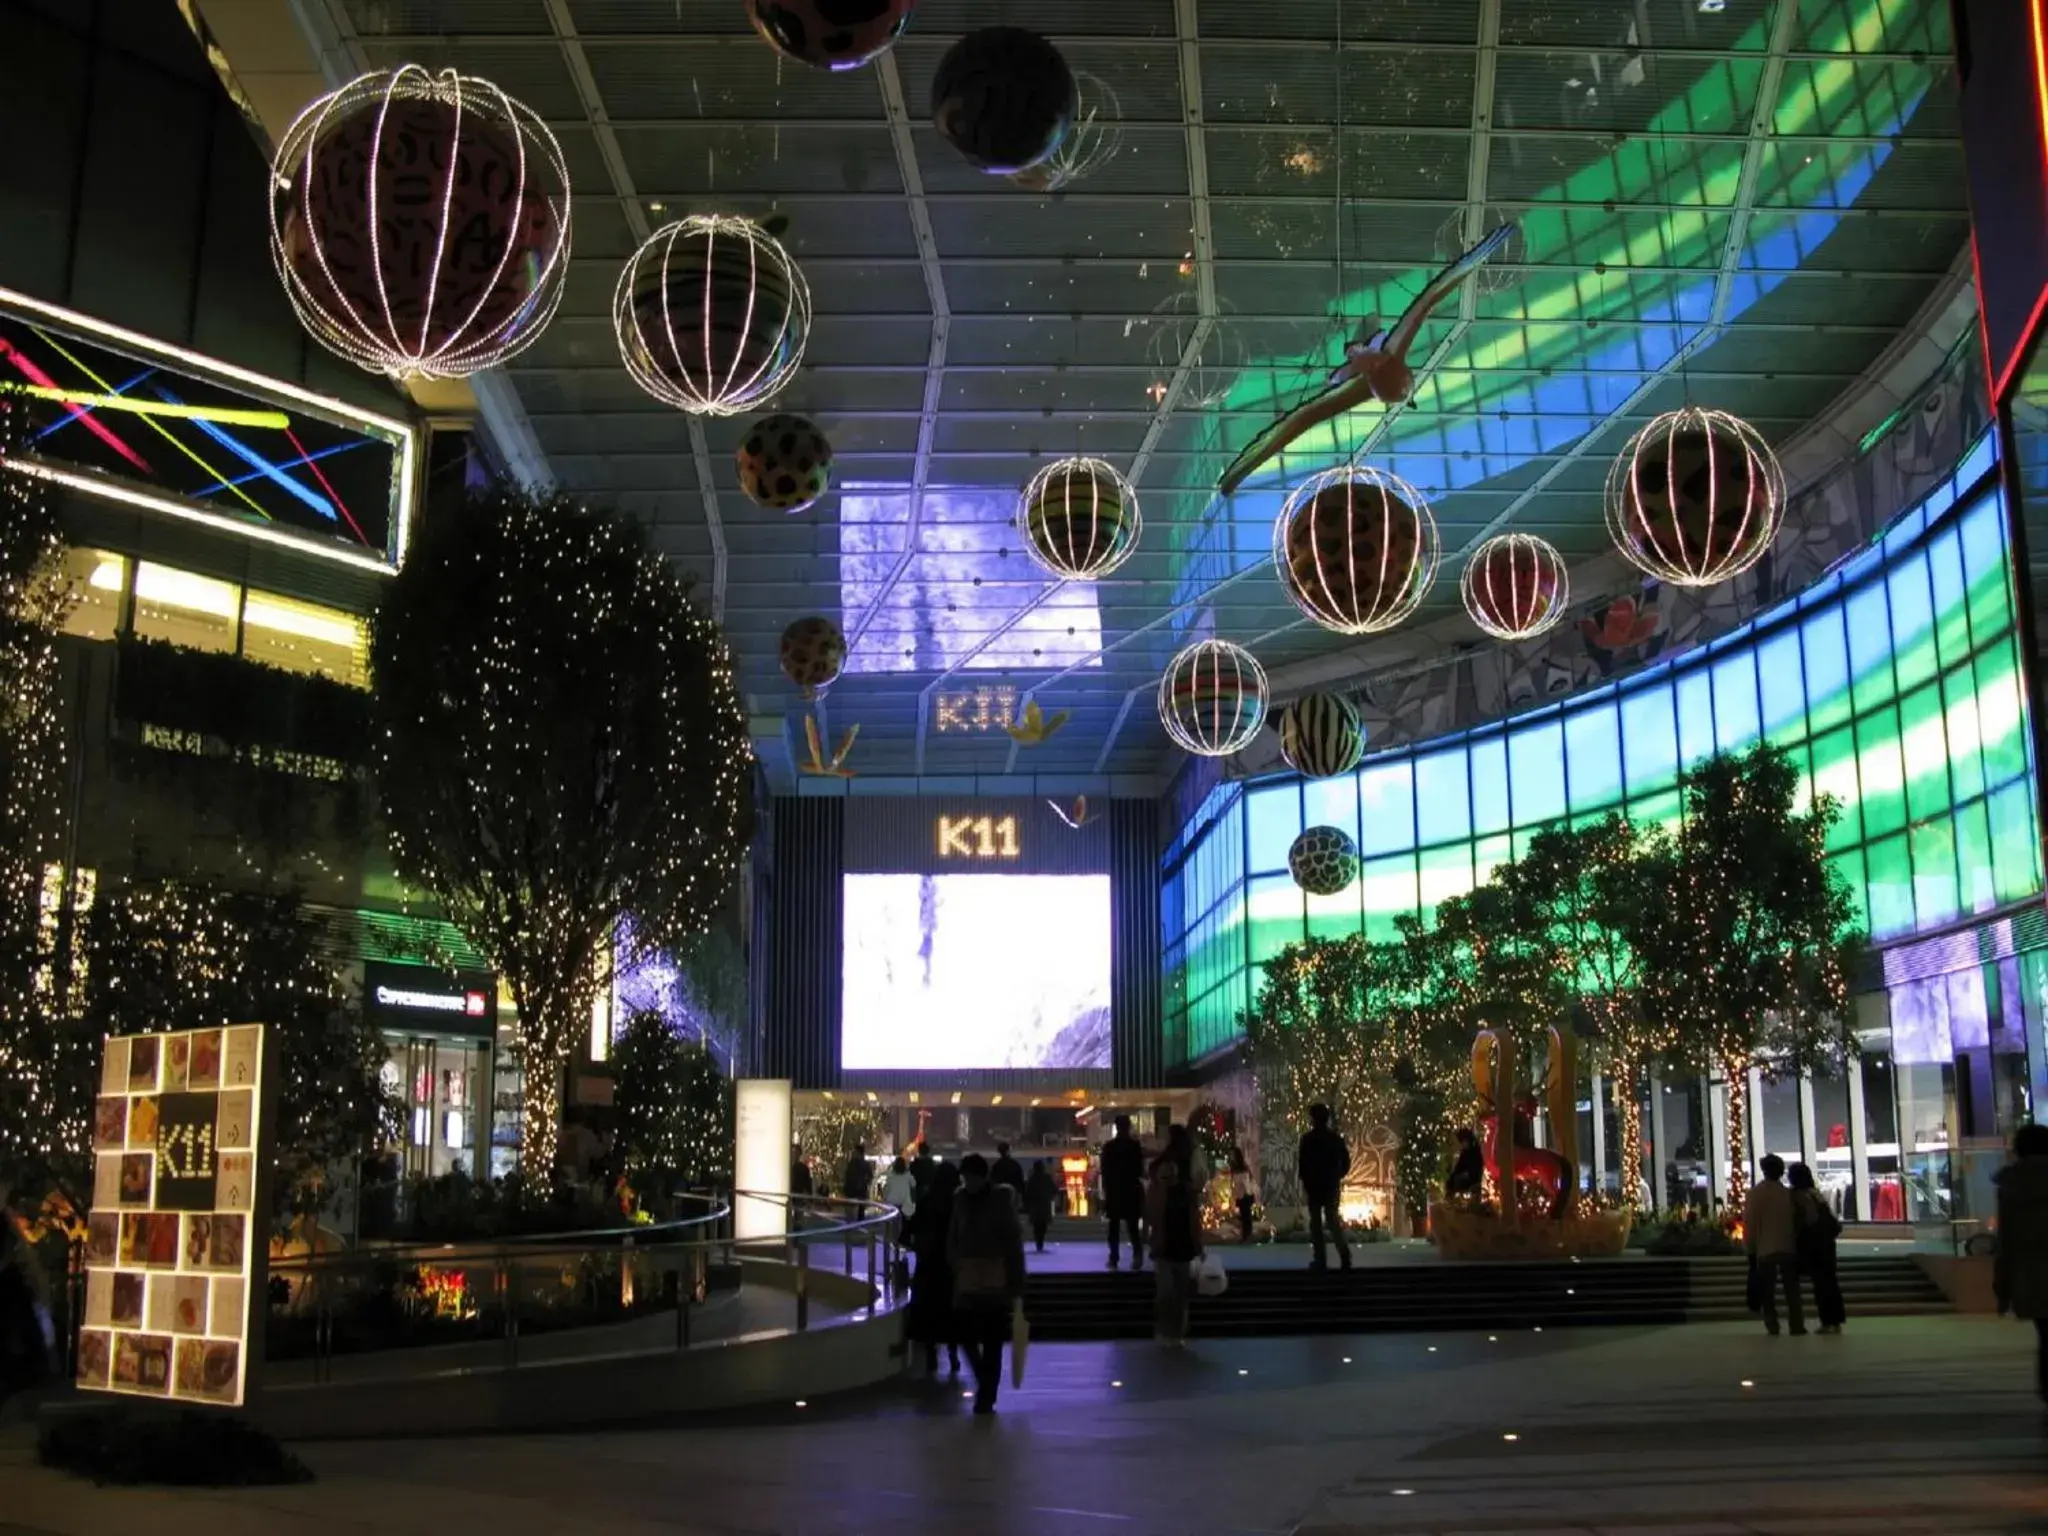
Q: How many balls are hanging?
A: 13